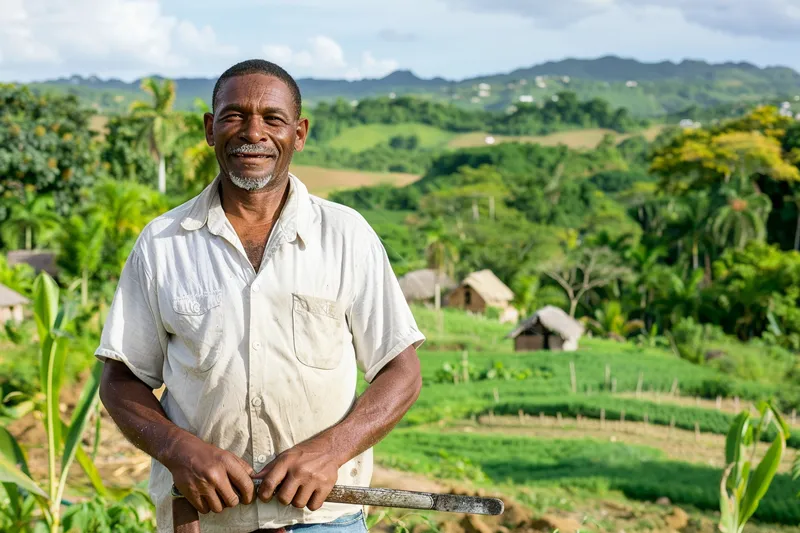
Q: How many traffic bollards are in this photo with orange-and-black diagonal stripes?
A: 0